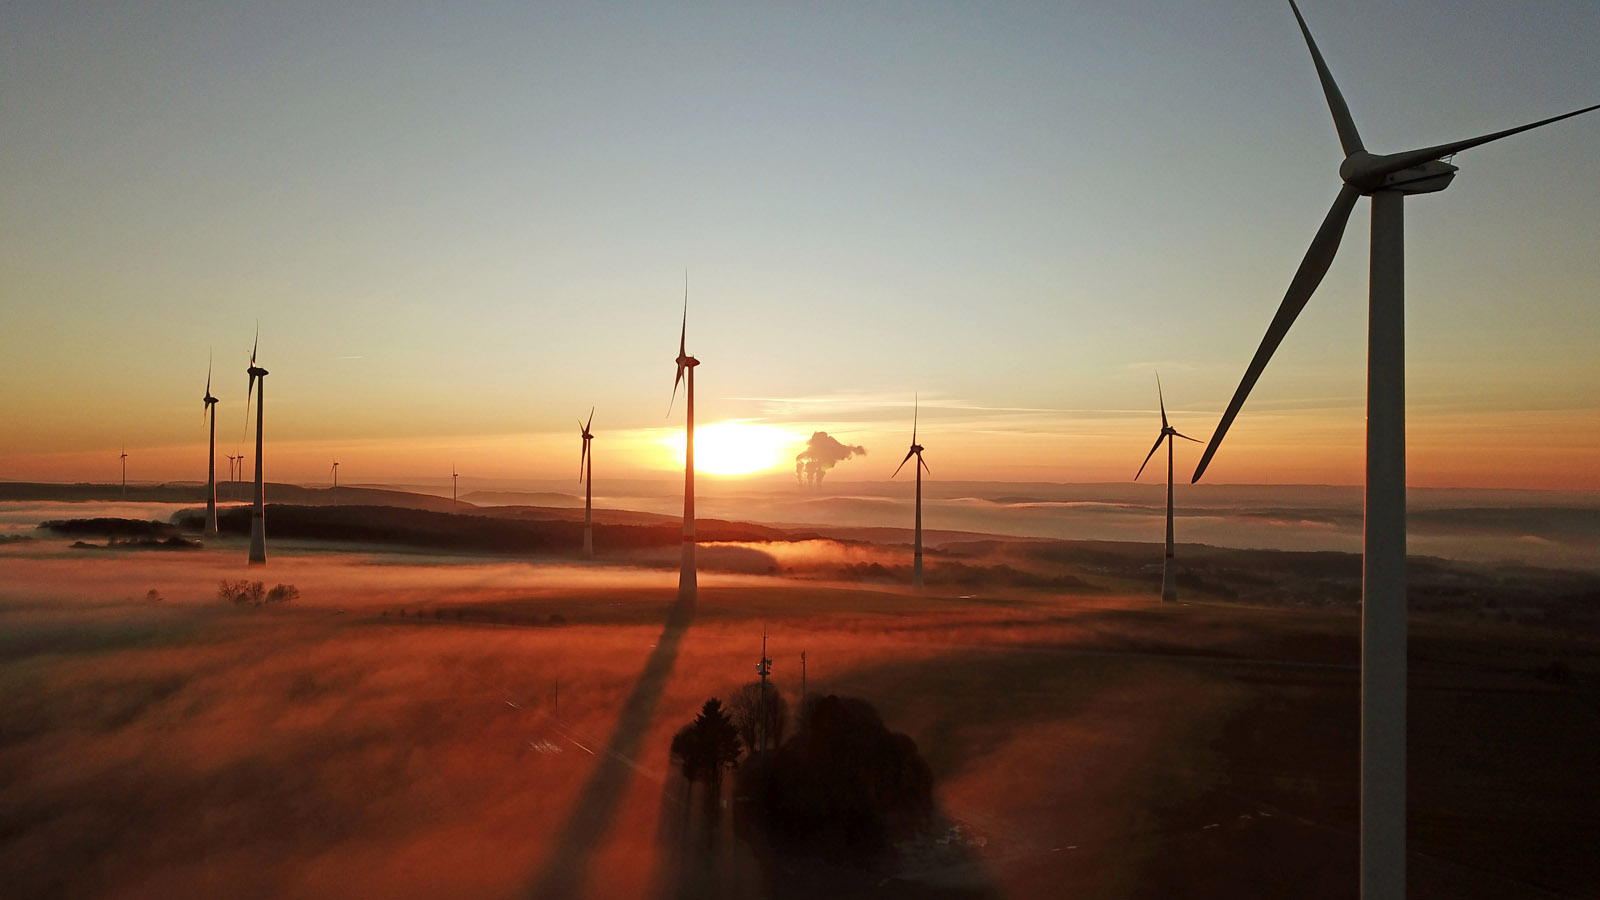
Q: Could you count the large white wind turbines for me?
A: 7